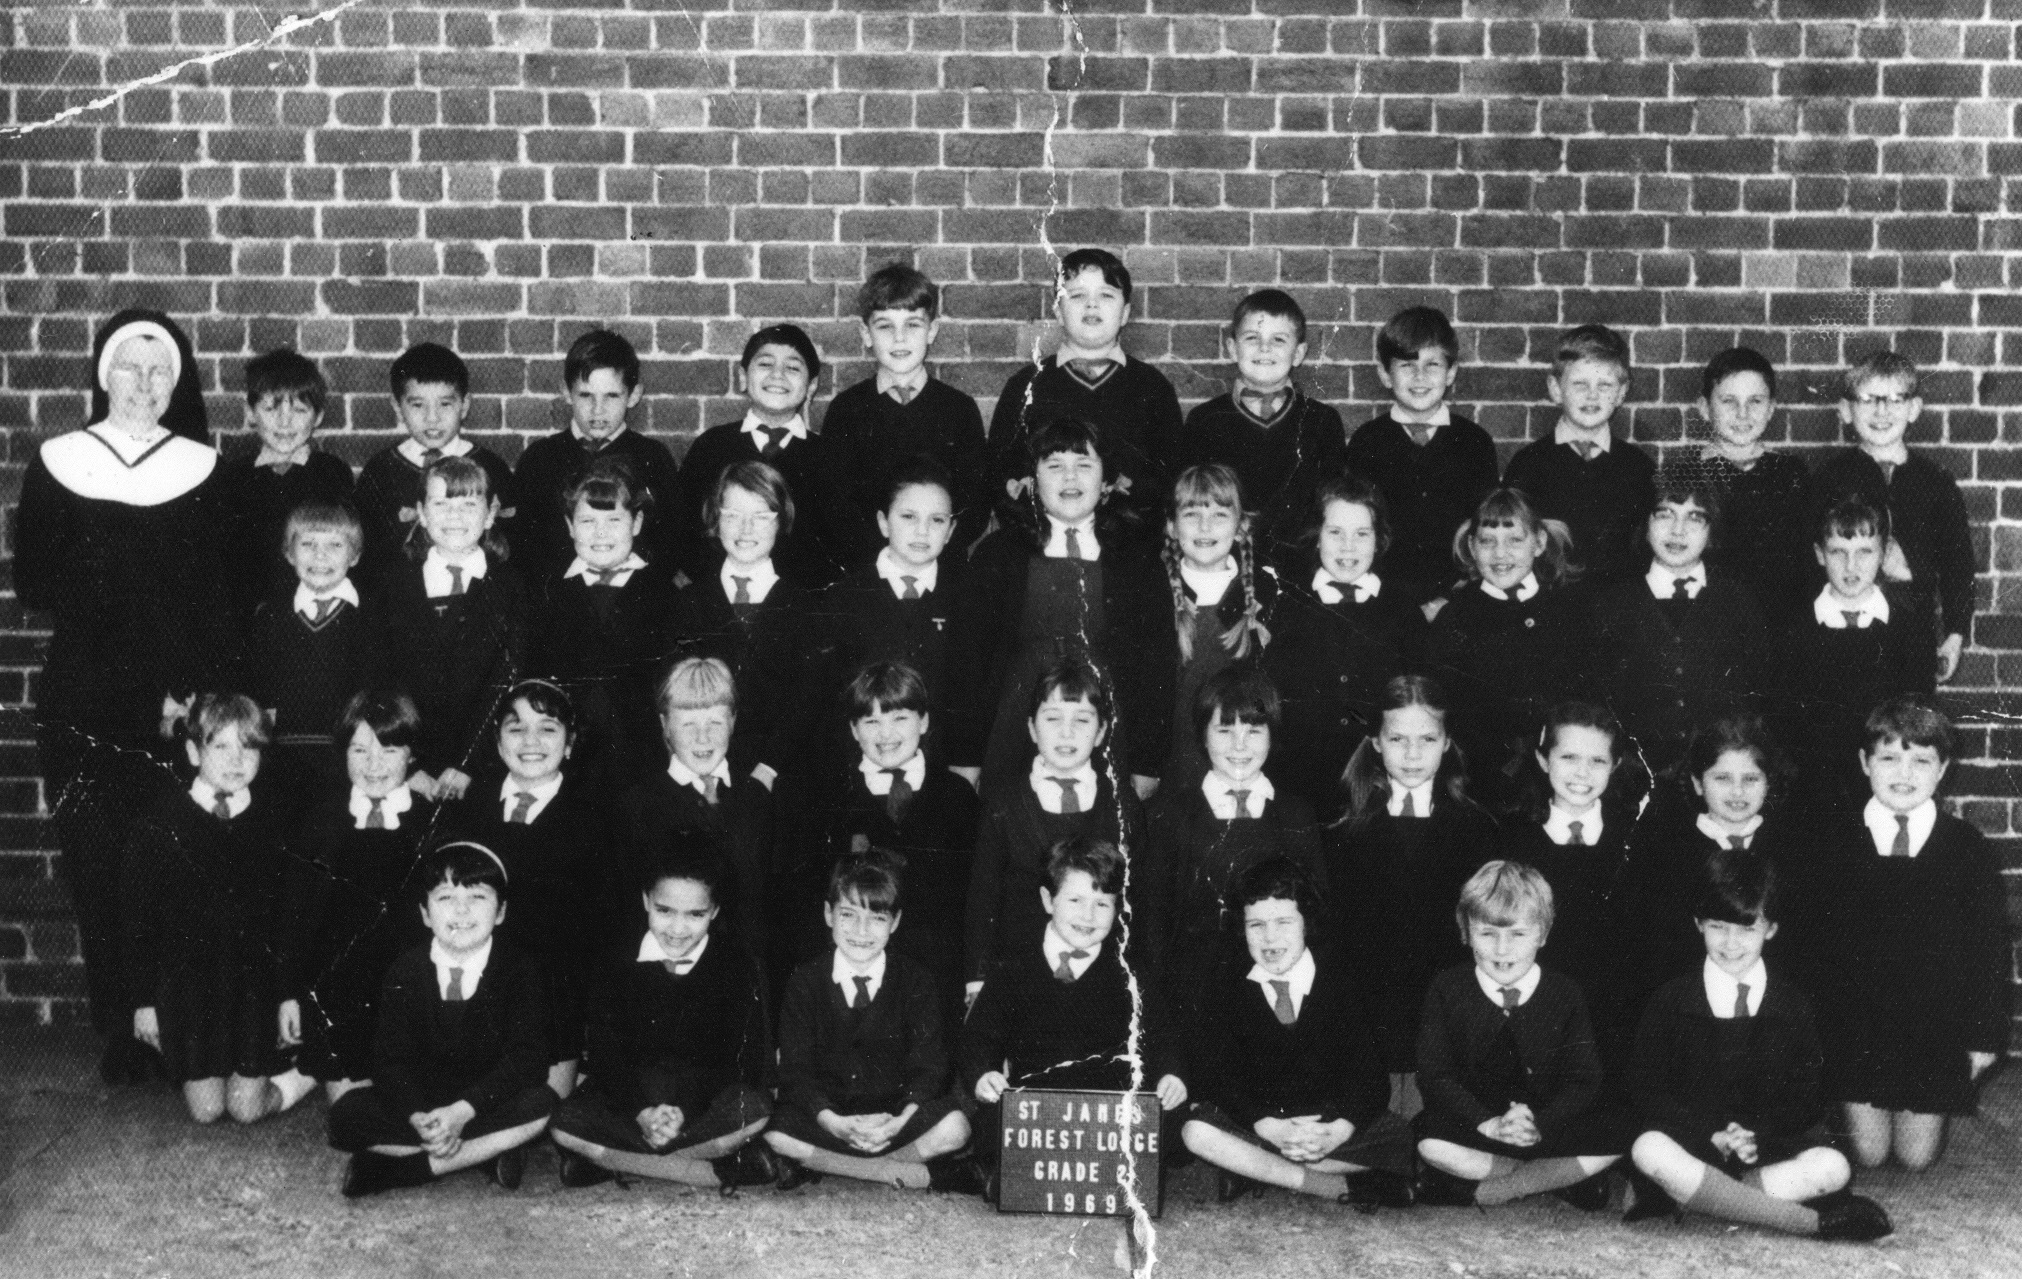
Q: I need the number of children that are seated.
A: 7